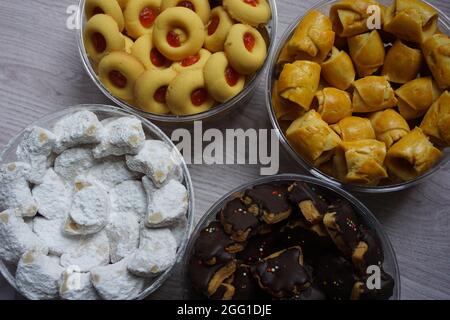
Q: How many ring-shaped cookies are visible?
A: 14